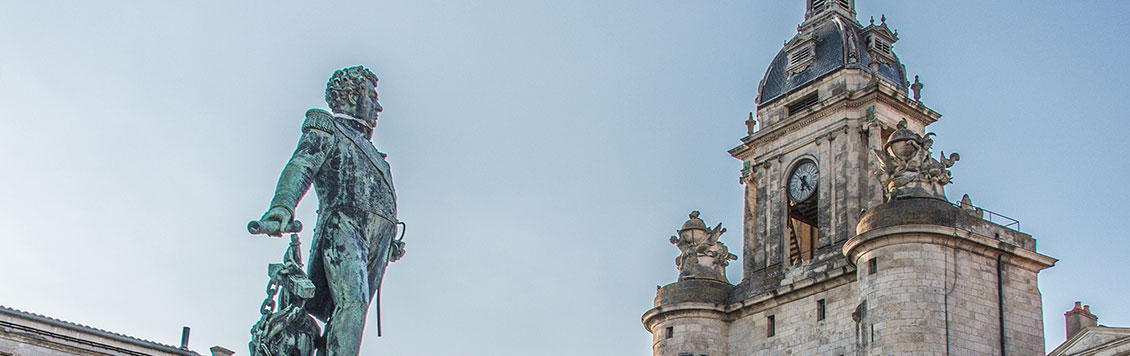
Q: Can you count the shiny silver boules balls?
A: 0